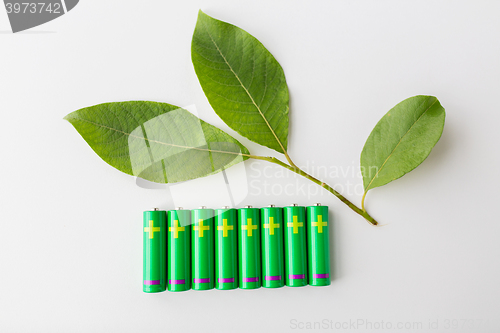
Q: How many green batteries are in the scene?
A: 8